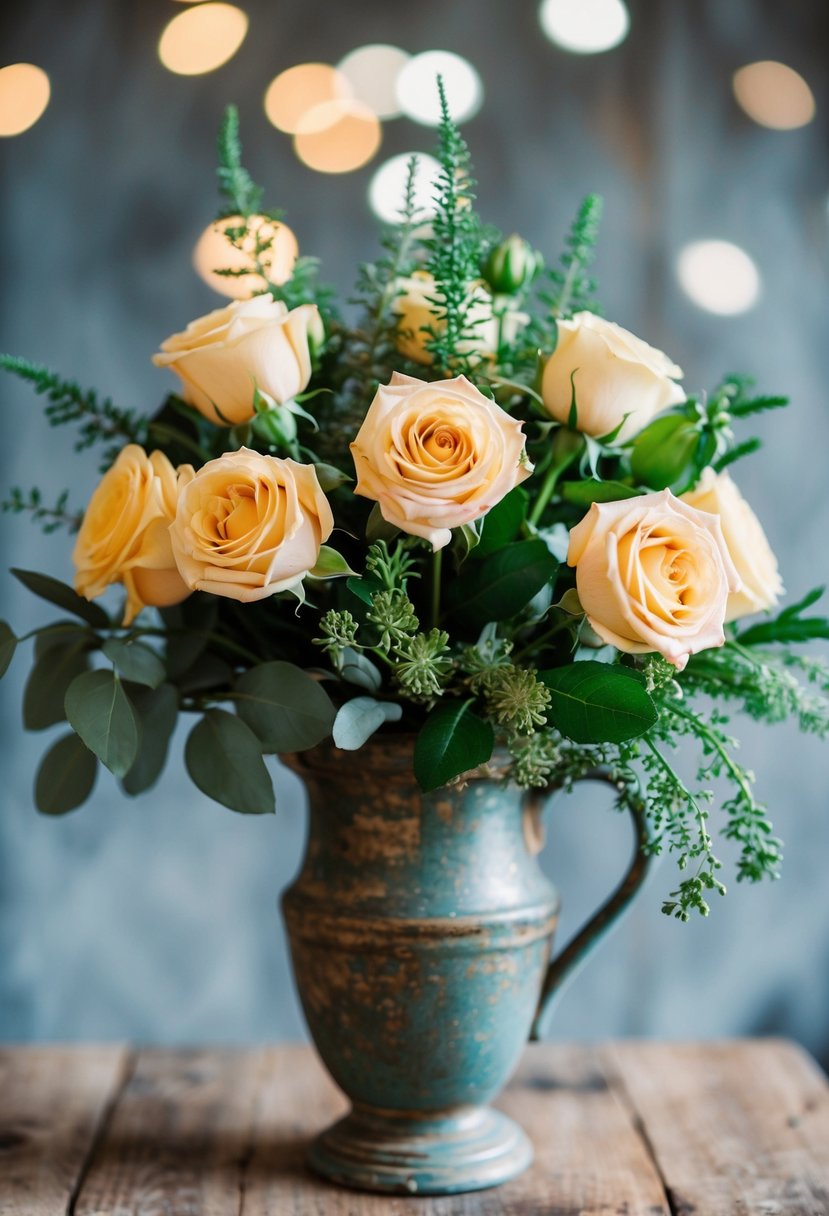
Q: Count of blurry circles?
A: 11